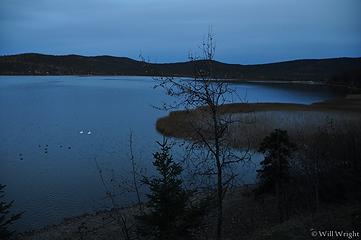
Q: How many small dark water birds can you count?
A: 8